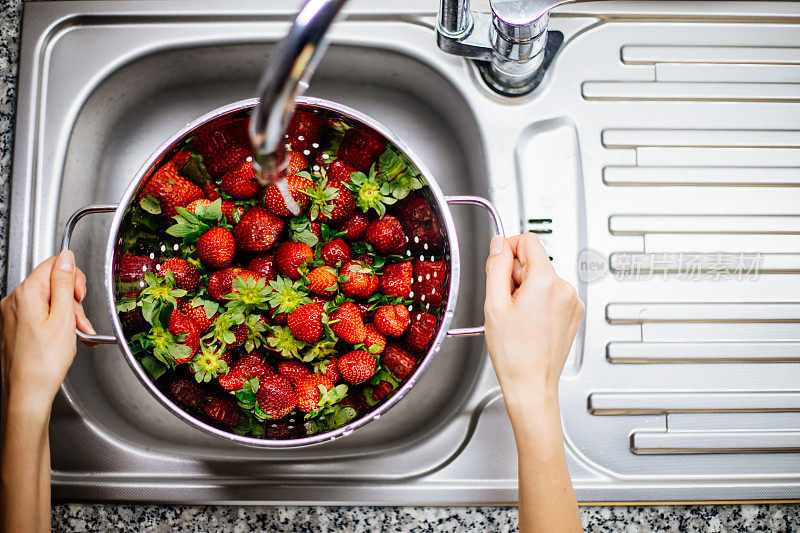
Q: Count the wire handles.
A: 2